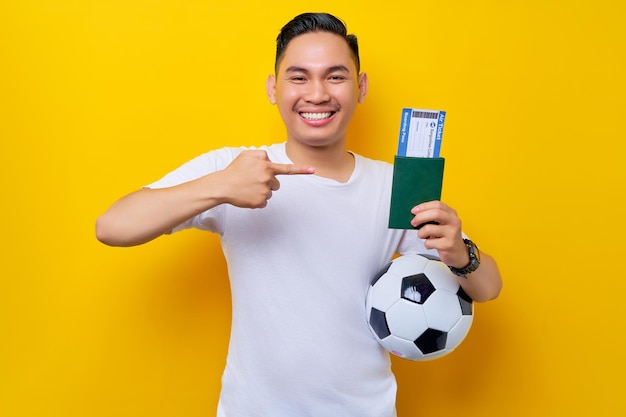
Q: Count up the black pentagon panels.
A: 6